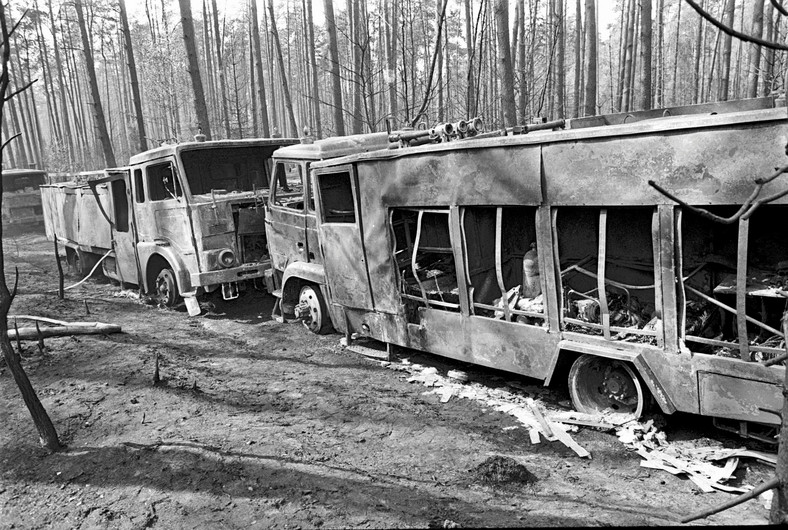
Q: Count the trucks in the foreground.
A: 2